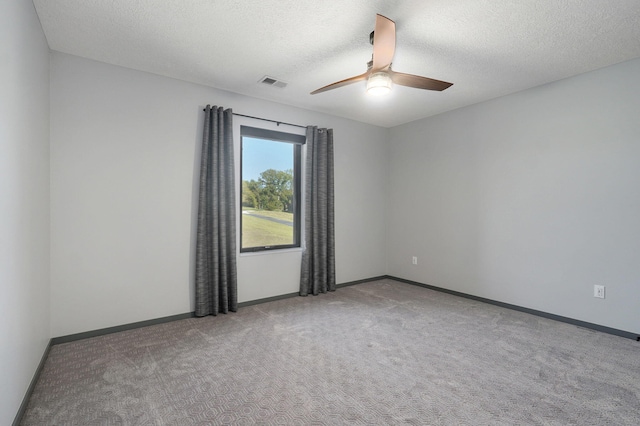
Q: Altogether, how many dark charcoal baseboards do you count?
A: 3